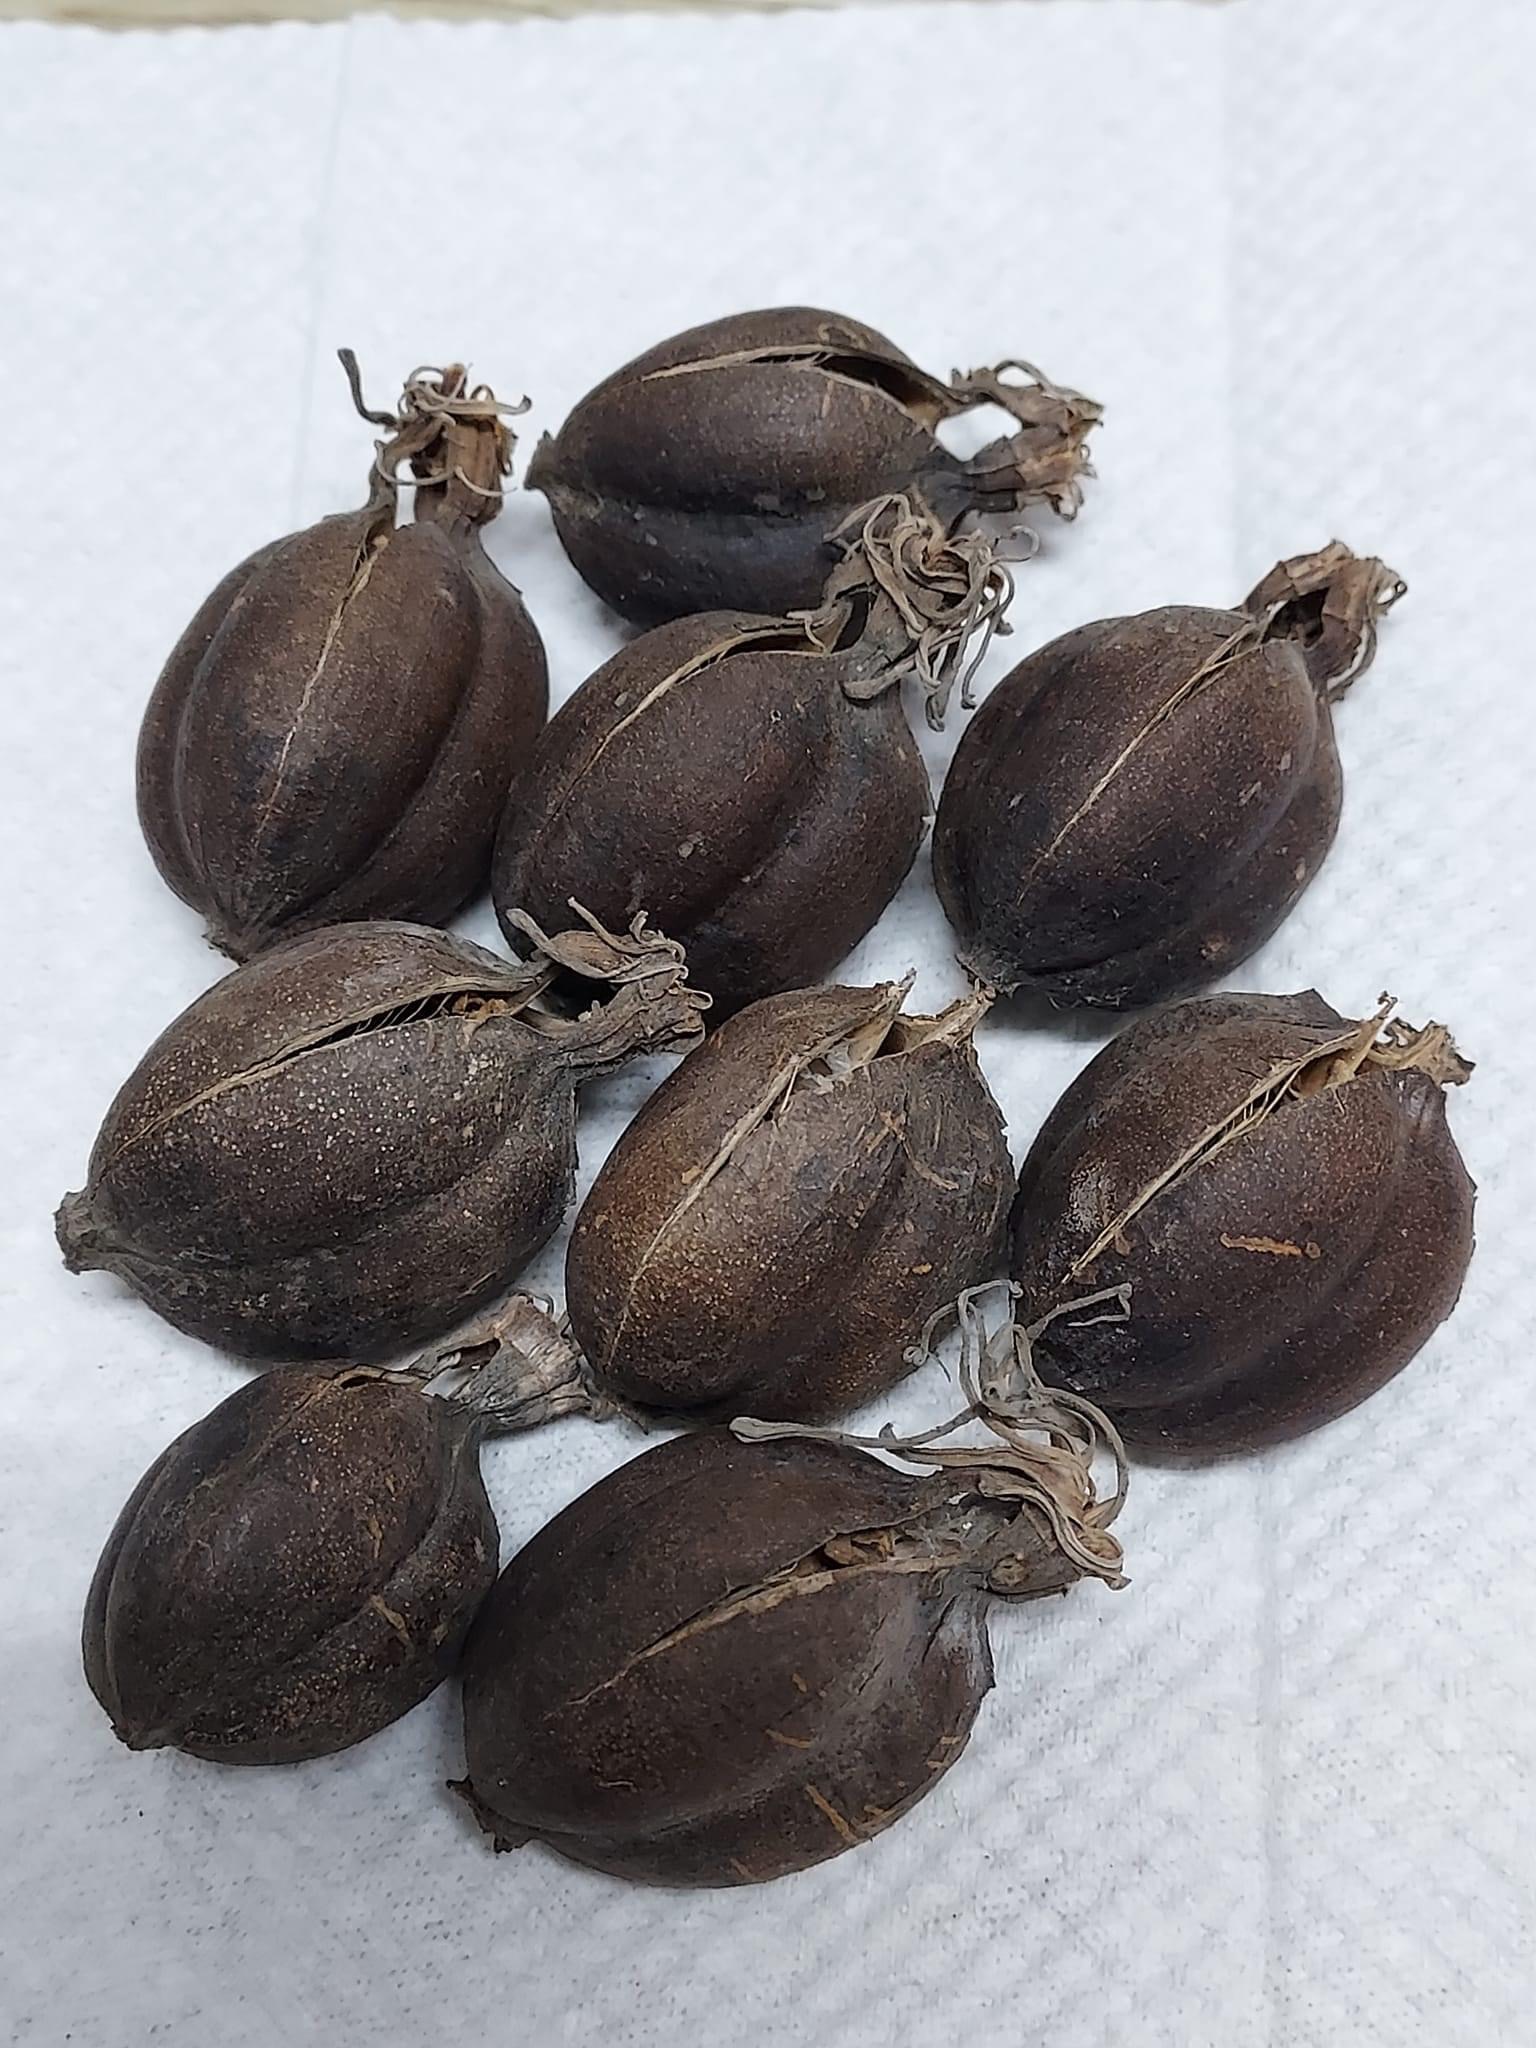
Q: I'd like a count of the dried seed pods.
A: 9